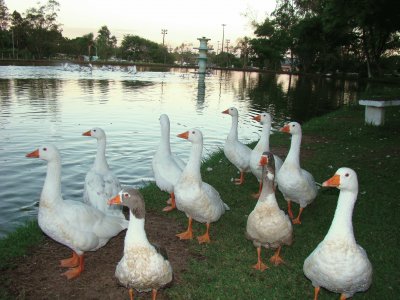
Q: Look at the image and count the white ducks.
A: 8